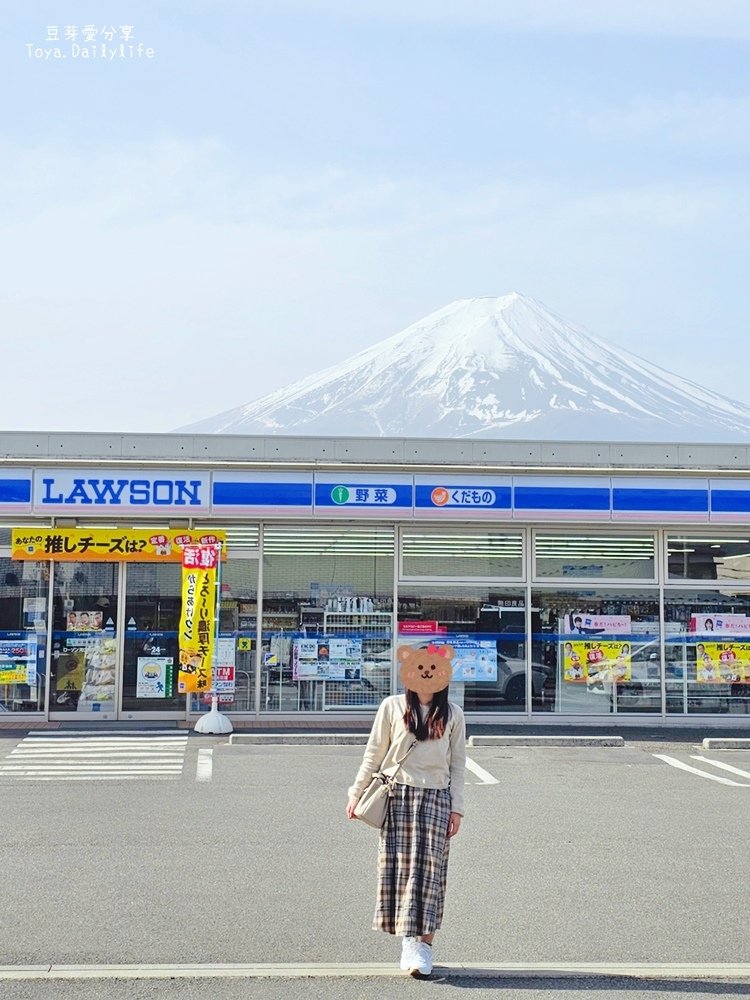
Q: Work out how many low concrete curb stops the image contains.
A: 3